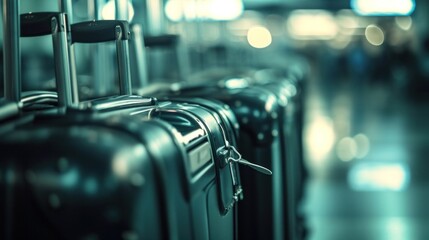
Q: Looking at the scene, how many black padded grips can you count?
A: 3